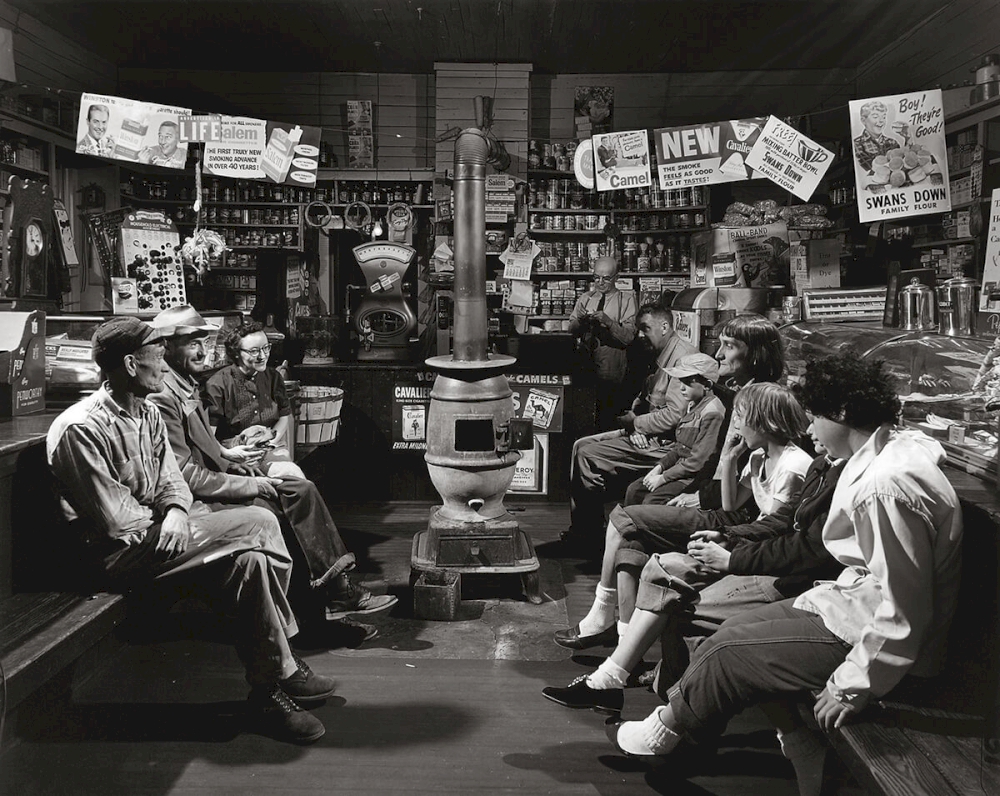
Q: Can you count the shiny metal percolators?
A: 2